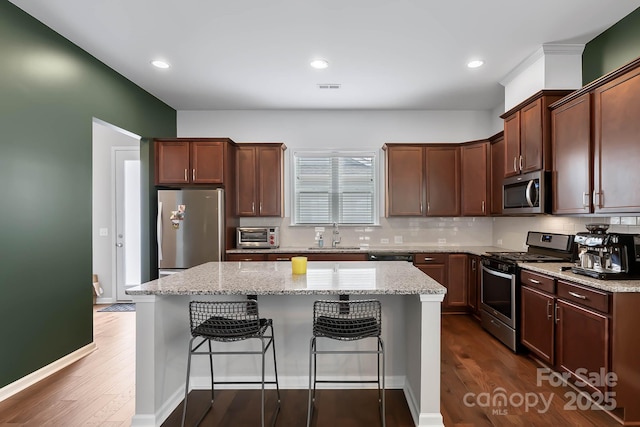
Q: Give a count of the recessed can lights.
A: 3